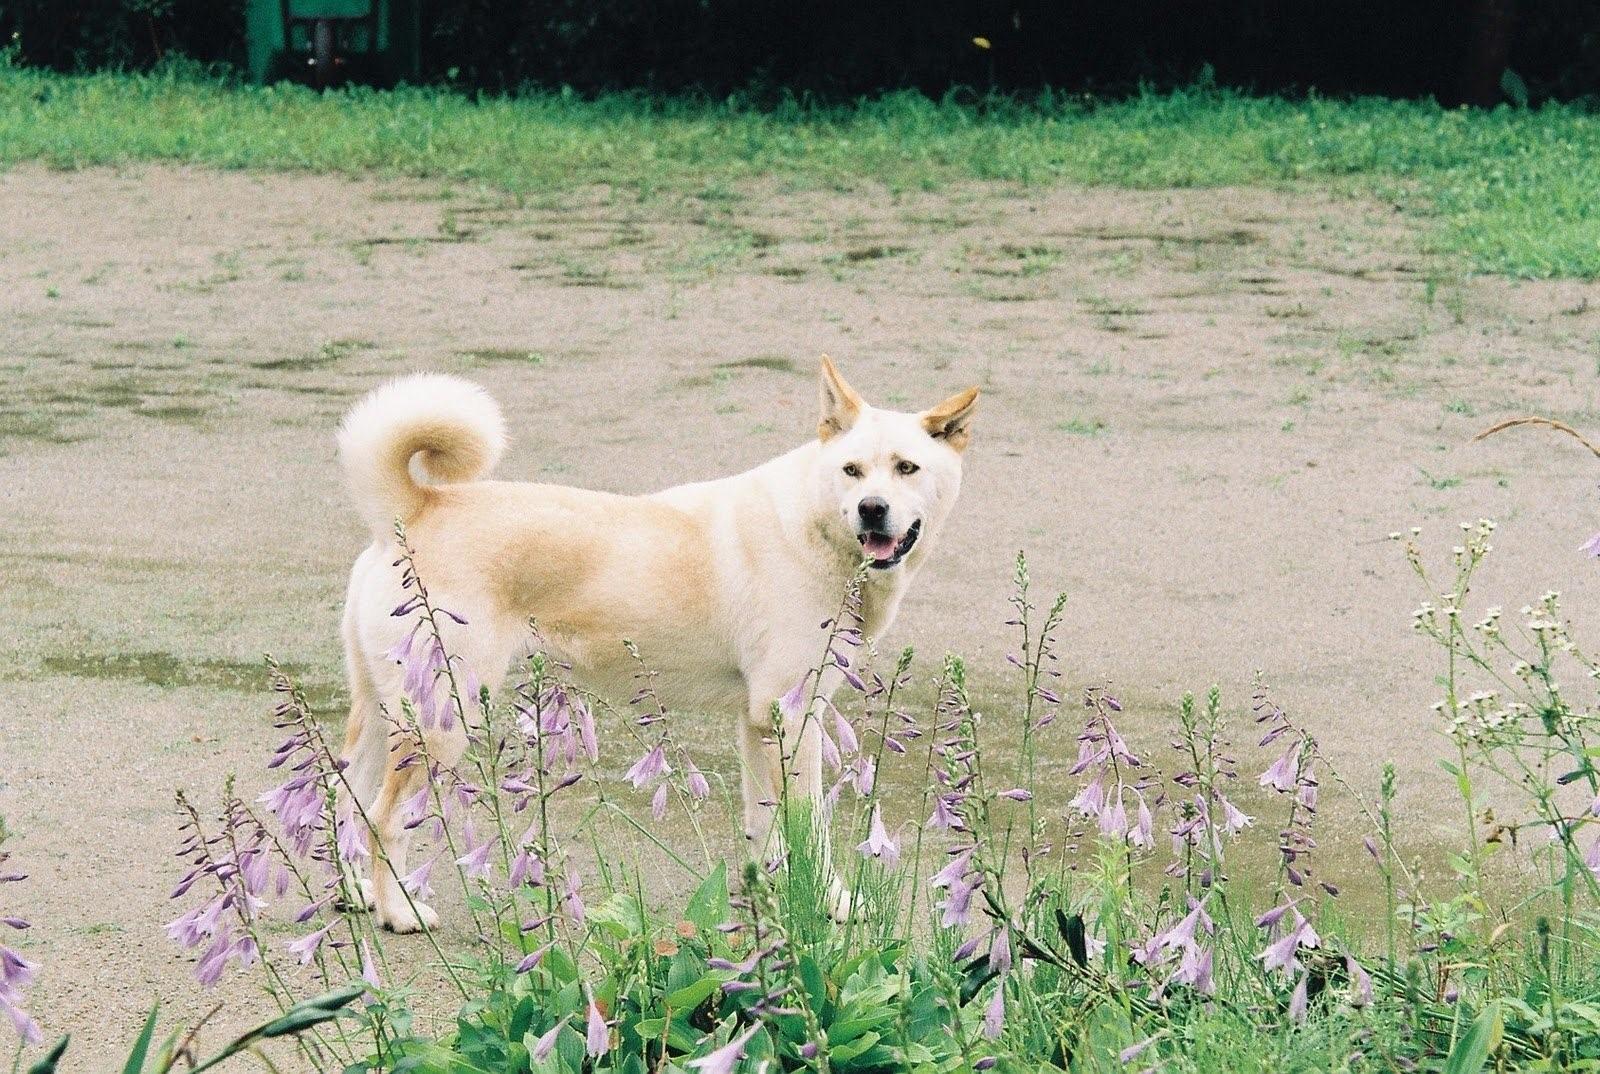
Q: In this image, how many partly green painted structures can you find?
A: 1